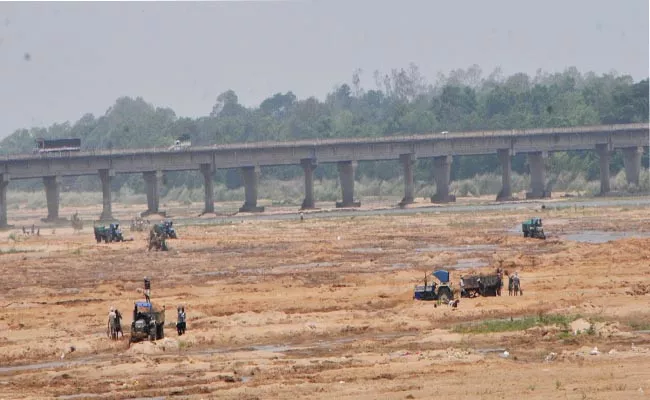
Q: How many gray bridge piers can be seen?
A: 14